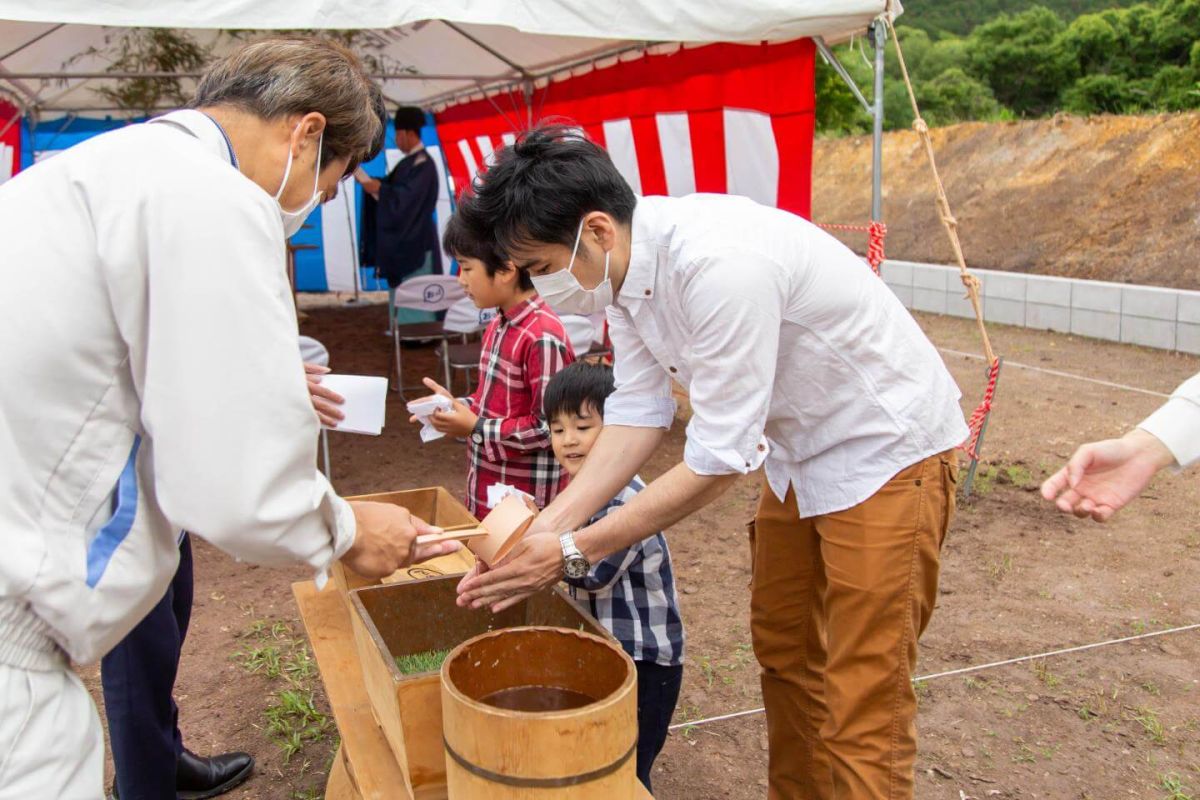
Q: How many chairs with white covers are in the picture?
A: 4